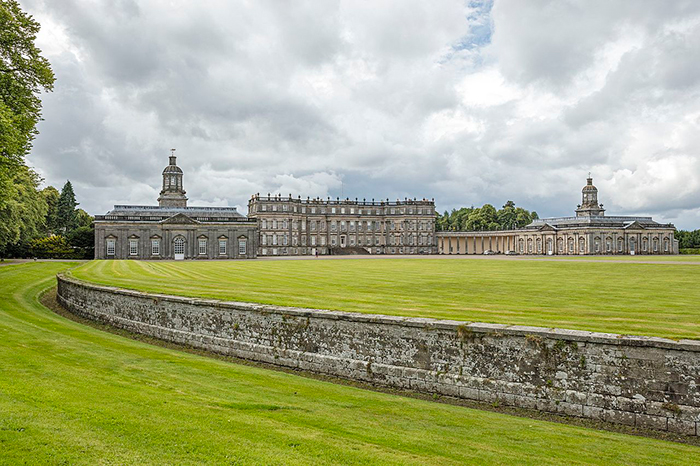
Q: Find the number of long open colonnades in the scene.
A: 1